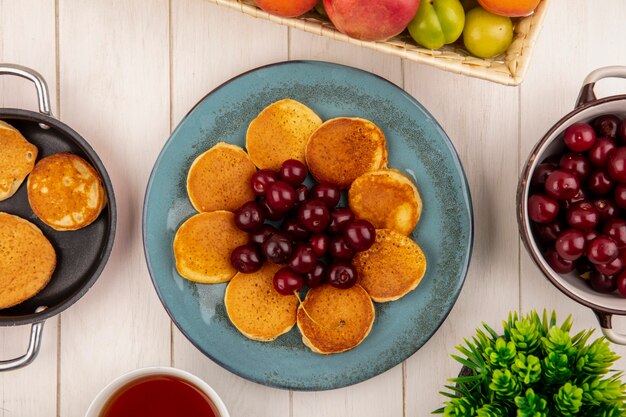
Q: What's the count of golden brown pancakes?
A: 11